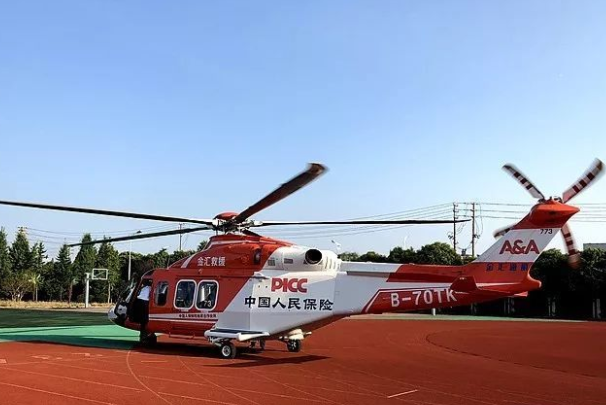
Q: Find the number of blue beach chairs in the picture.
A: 0